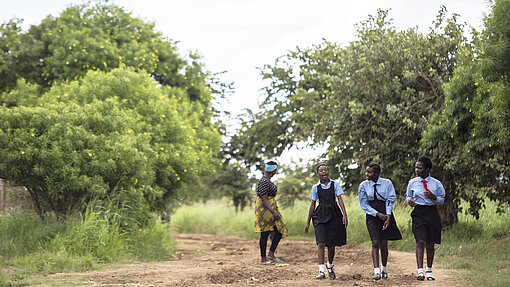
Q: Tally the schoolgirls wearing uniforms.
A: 3